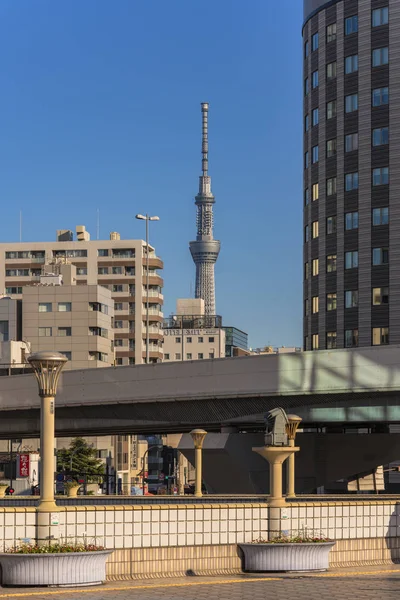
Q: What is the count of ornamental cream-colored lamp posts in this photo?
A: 3